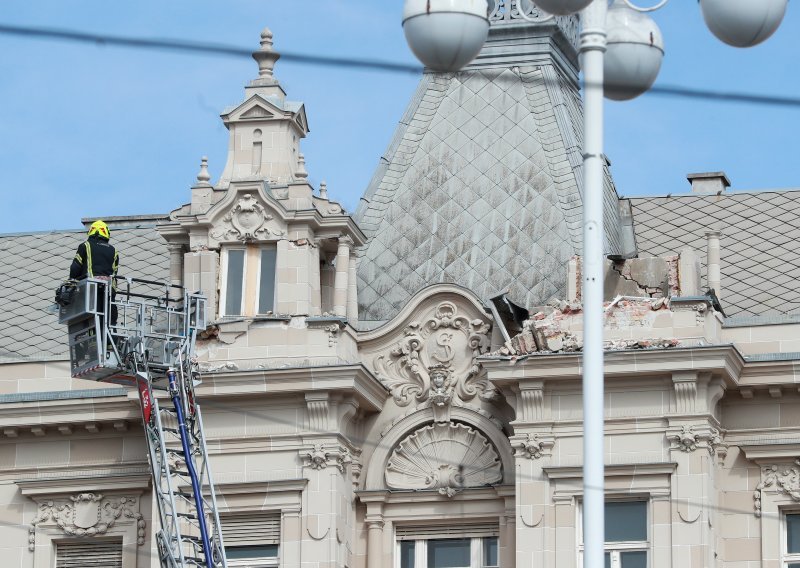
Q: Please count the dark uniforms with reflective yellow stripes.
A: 1